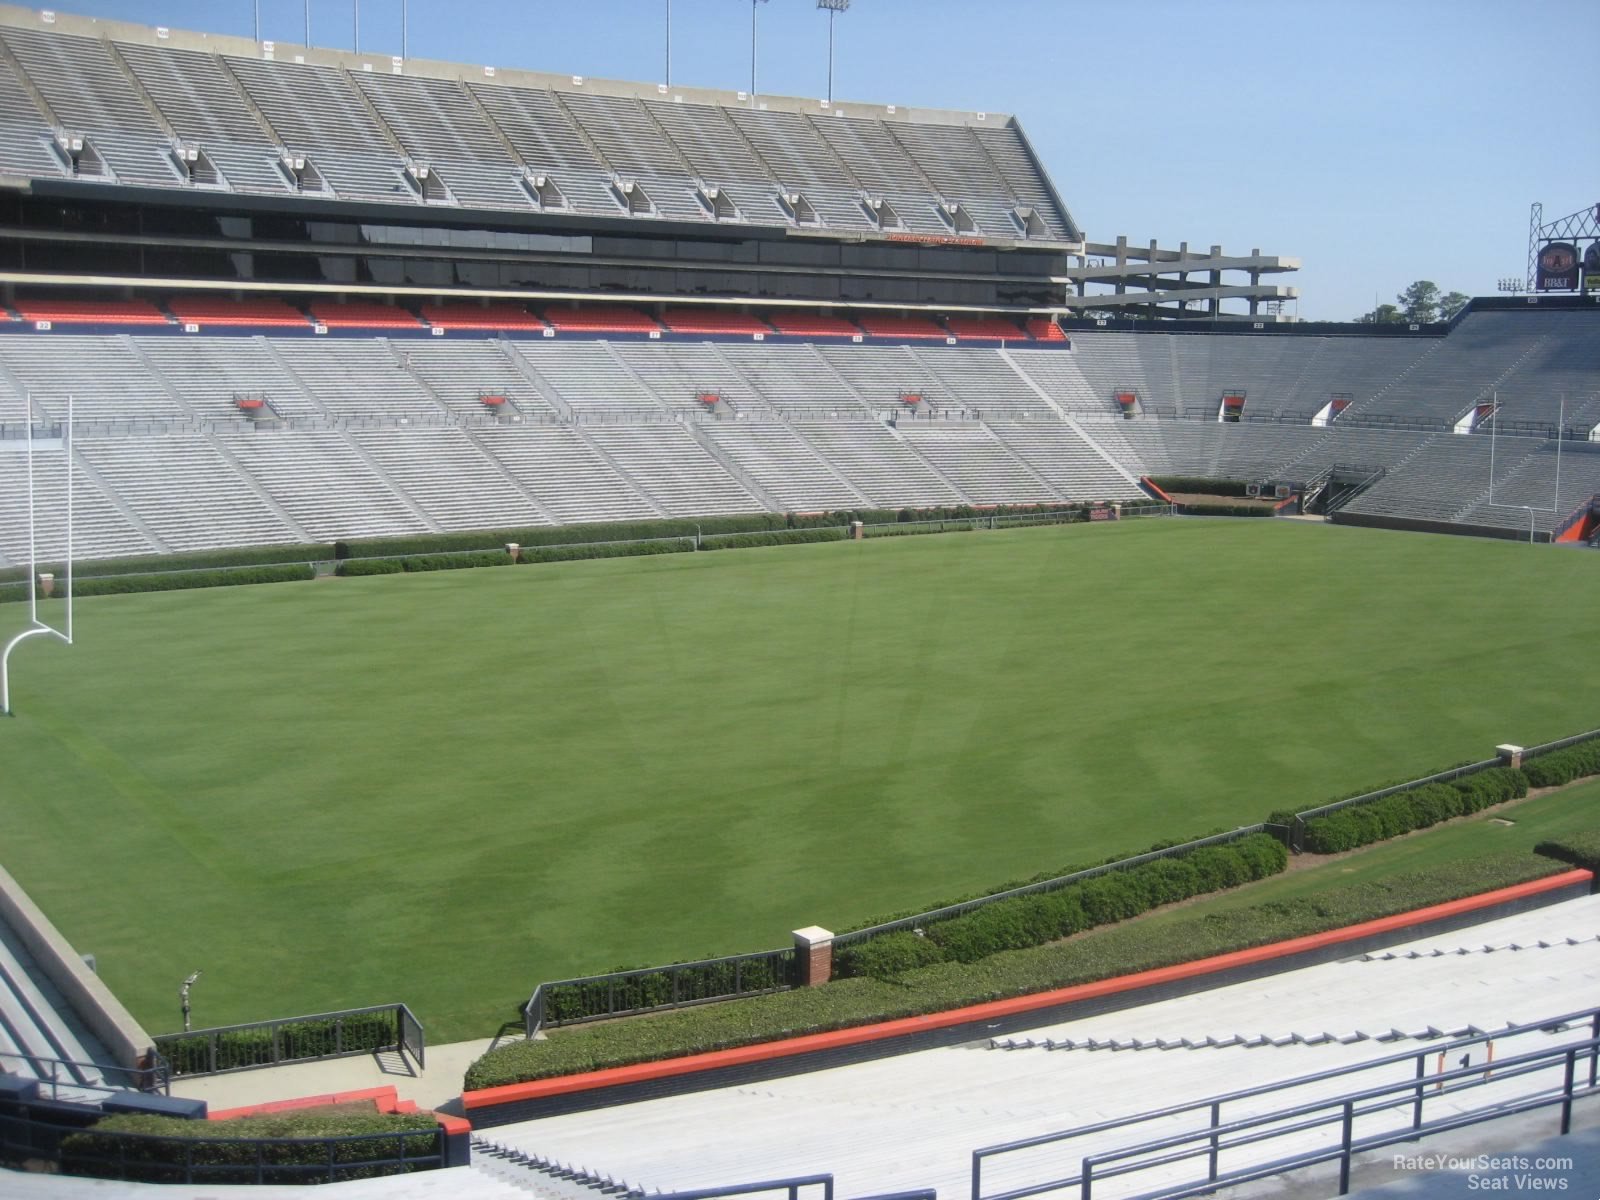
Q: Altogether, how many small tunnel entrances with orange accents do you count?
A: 8